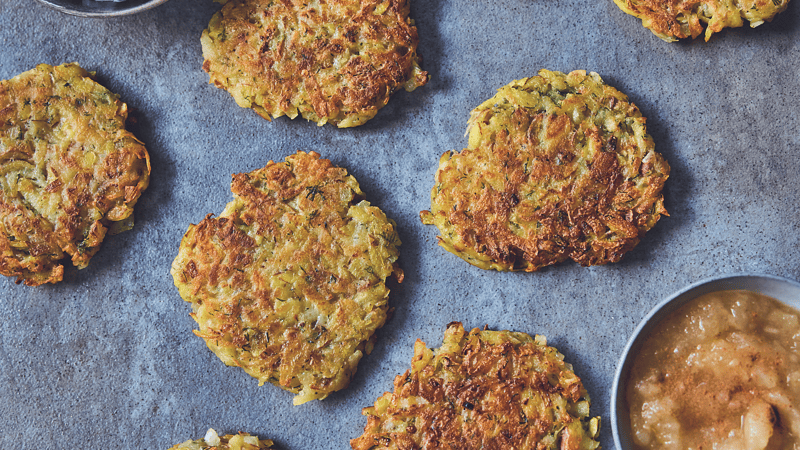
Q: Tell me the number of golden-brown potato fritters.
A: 7